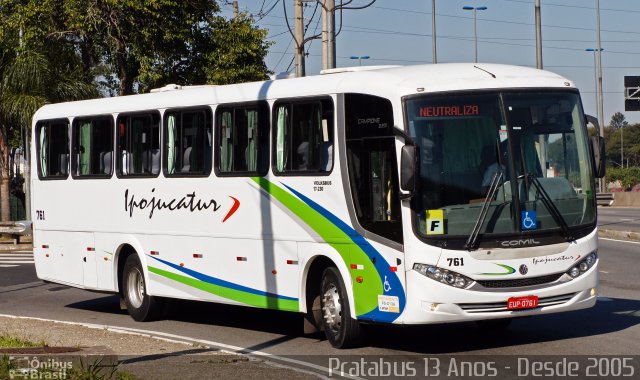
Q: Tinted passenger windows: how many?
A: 6